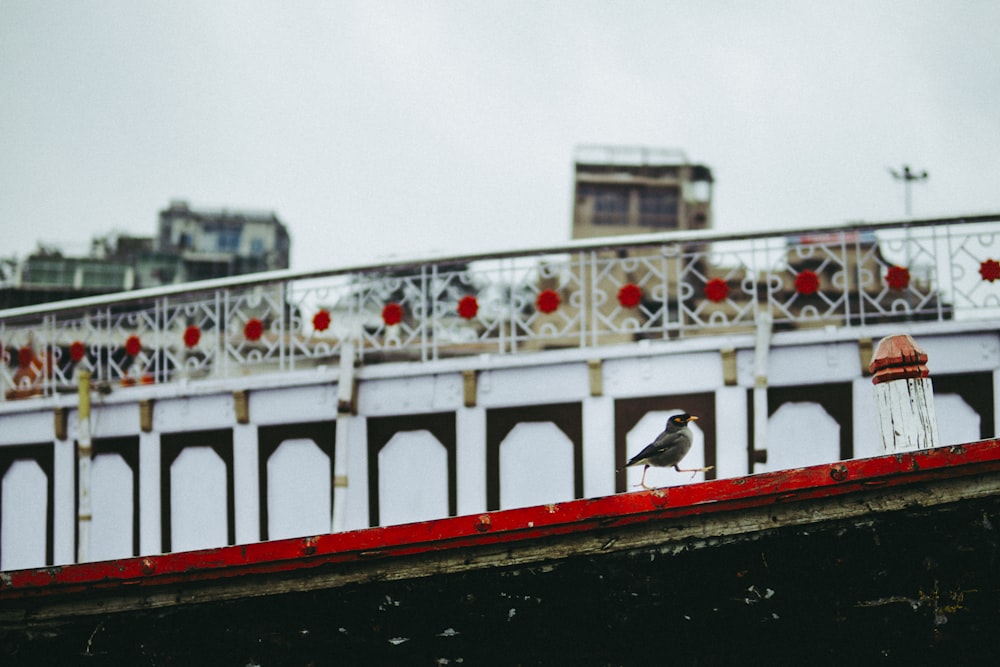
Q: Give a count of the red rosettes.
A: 14